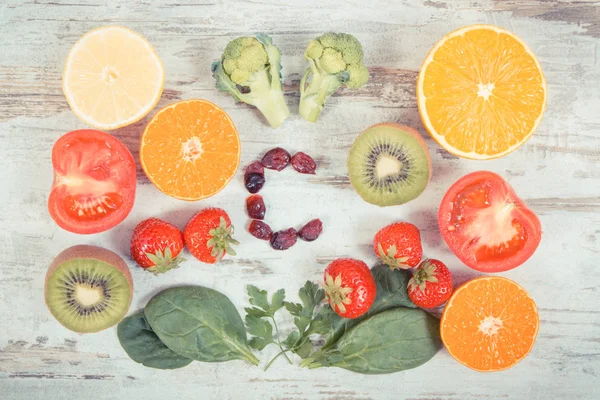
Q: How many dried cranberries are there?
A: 7